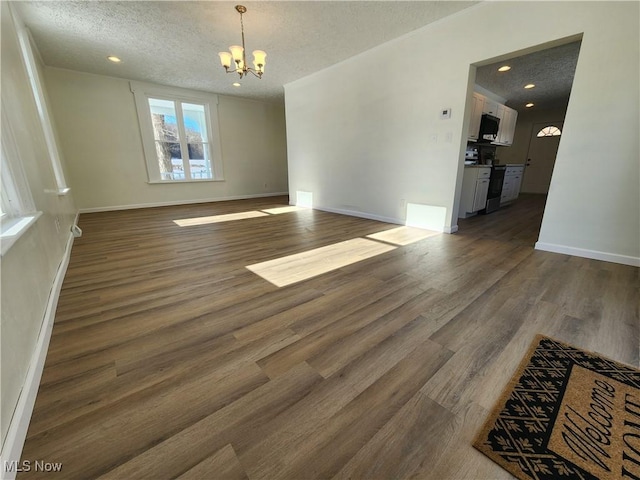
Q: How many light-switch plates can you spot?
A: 2